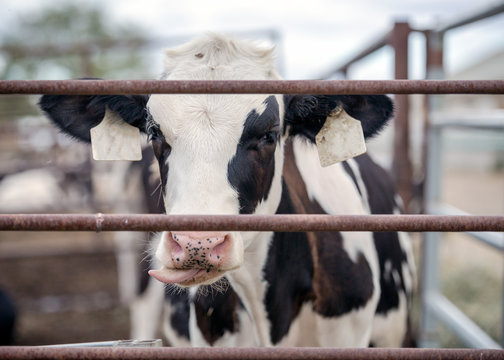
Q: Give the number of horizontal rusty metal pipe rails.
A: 3